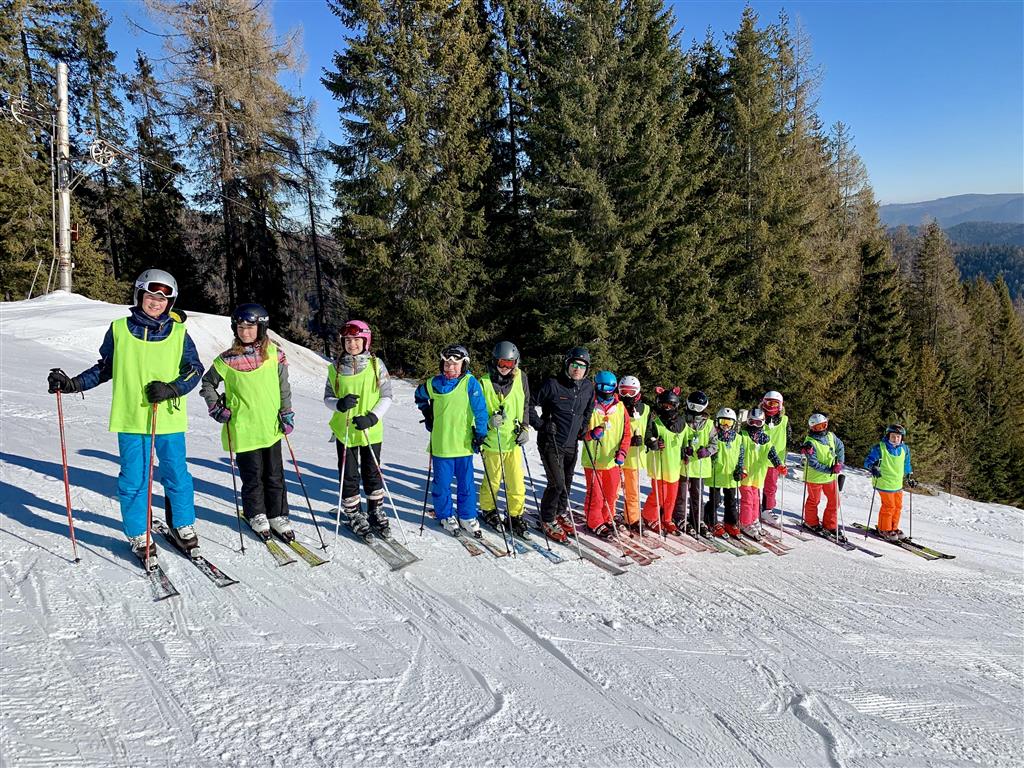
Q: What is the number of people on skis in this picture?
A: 15